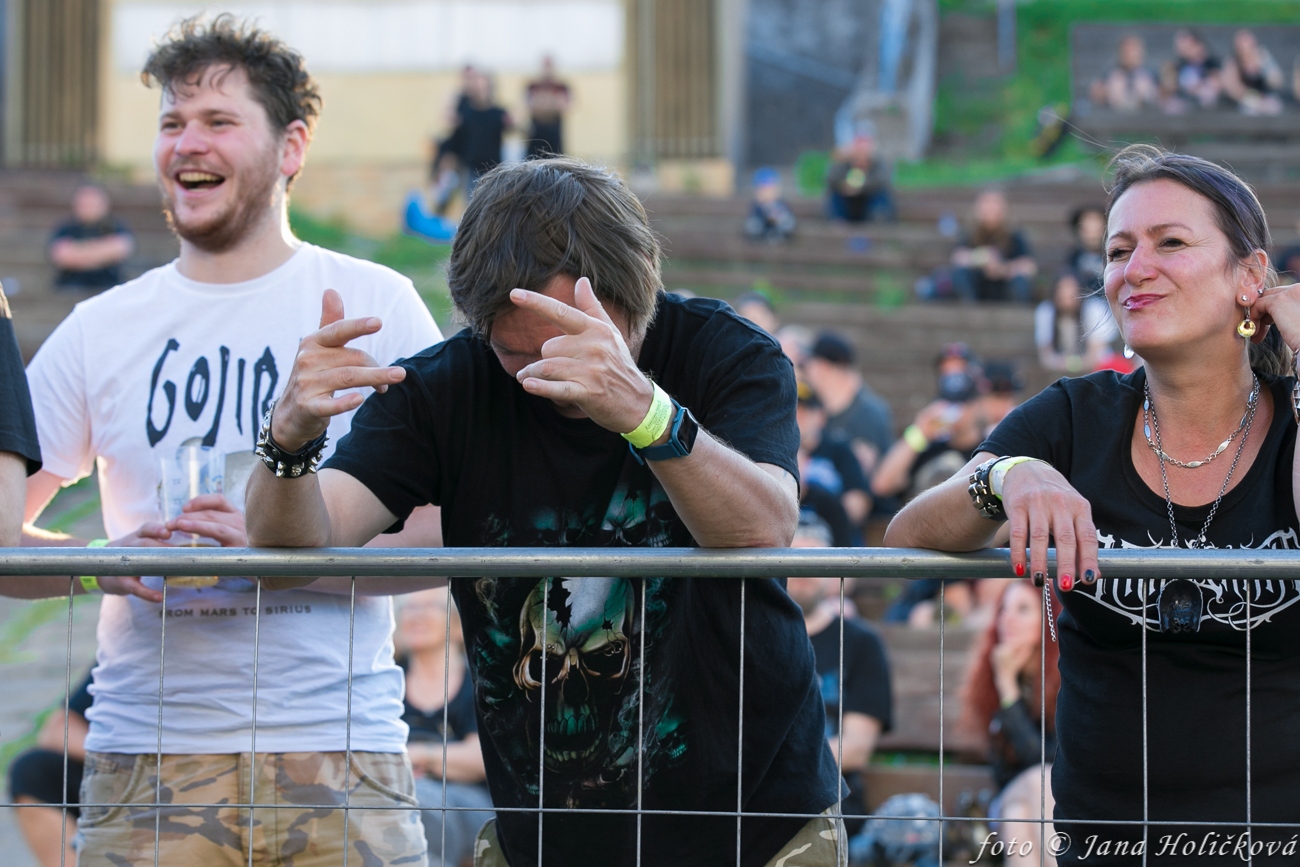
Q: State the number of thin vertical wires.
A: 13